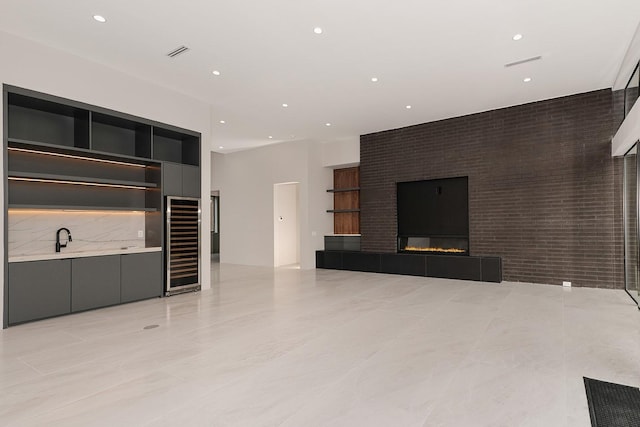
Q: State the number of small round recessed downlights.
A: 12